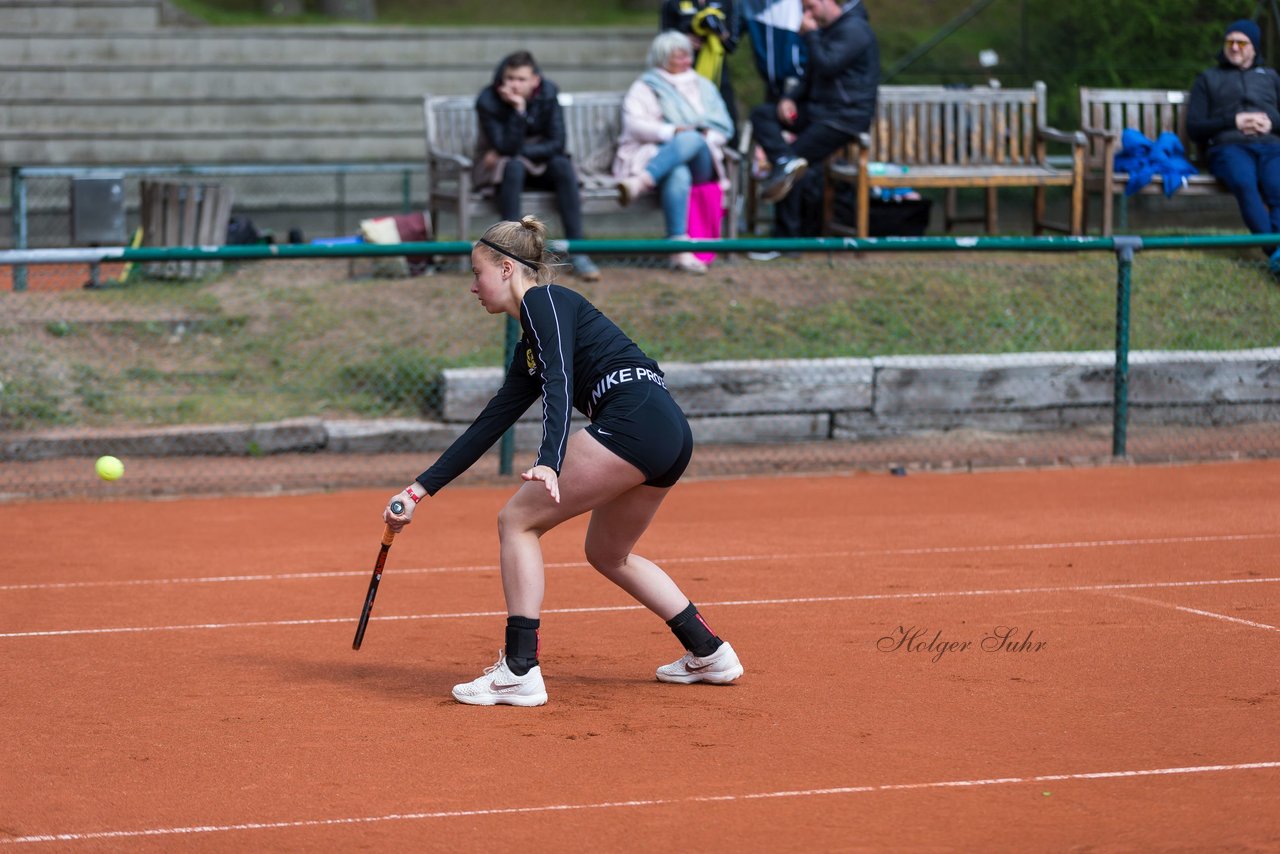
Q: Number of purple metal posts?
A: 0